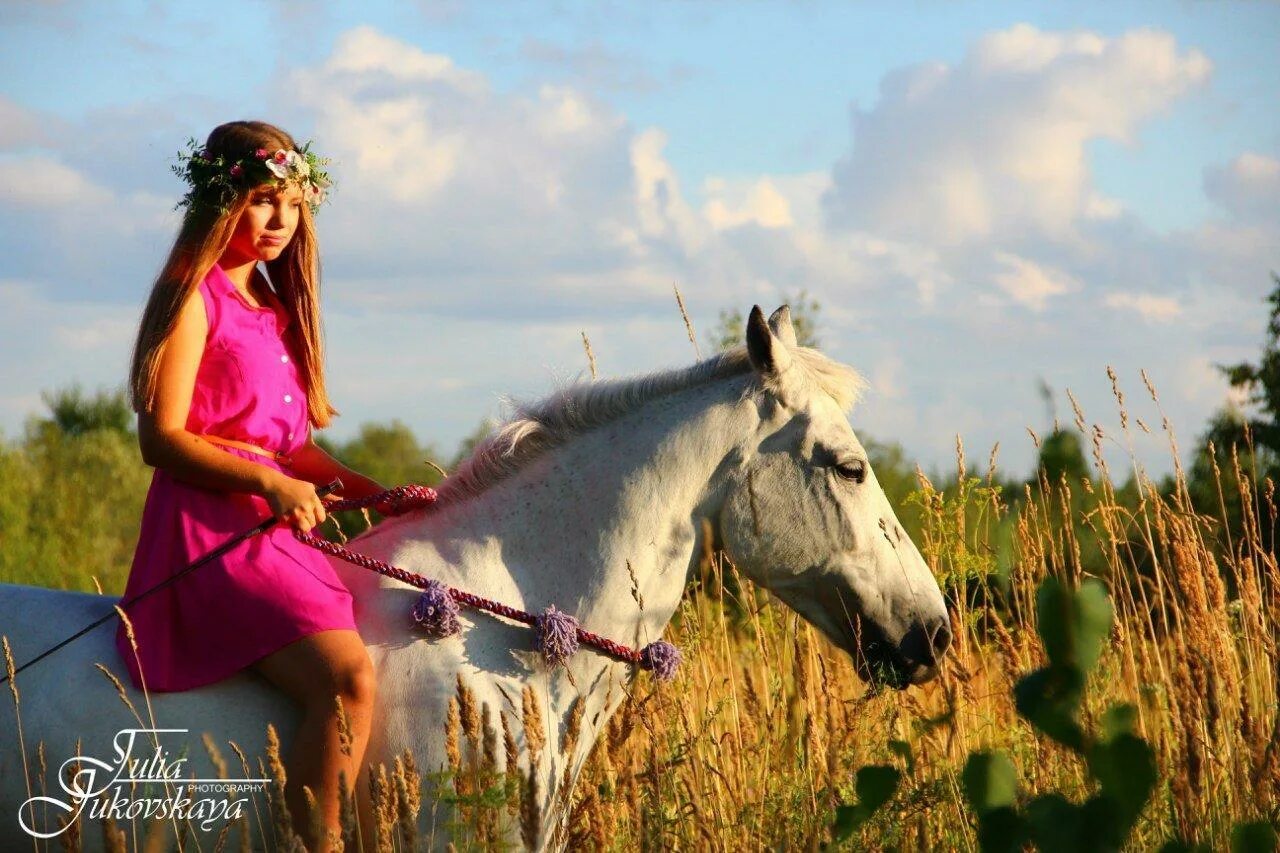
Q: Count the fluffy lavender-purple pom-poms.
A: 3